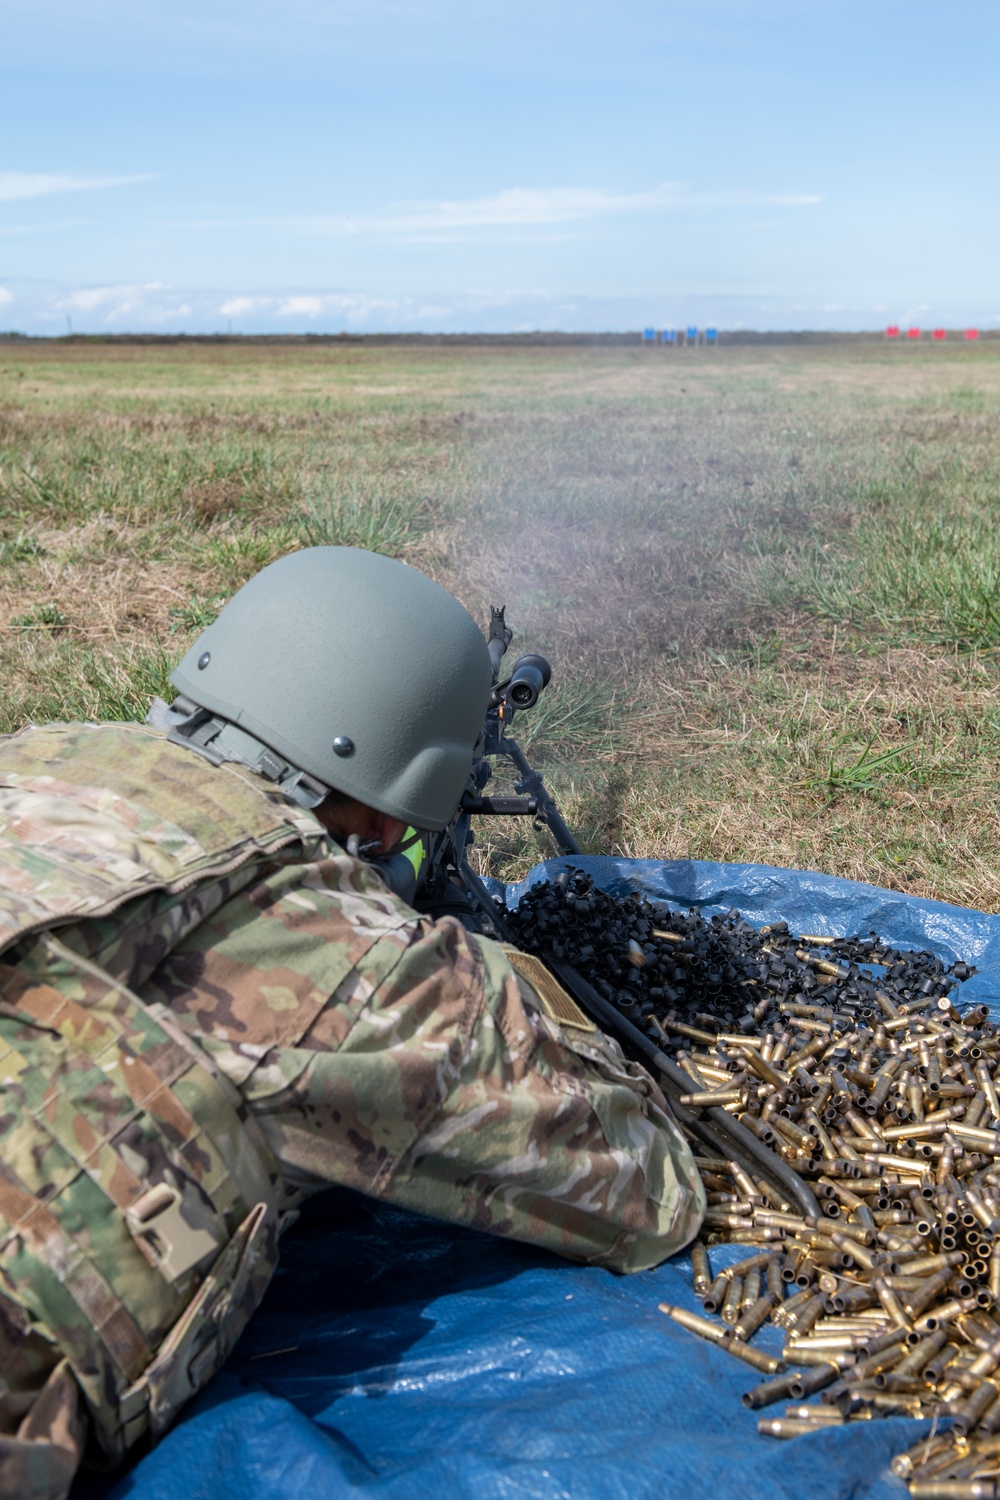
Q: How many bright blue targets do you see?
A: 4